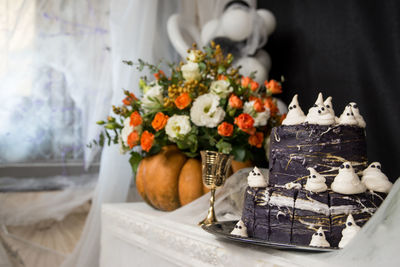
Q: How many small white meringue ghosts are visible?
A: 13